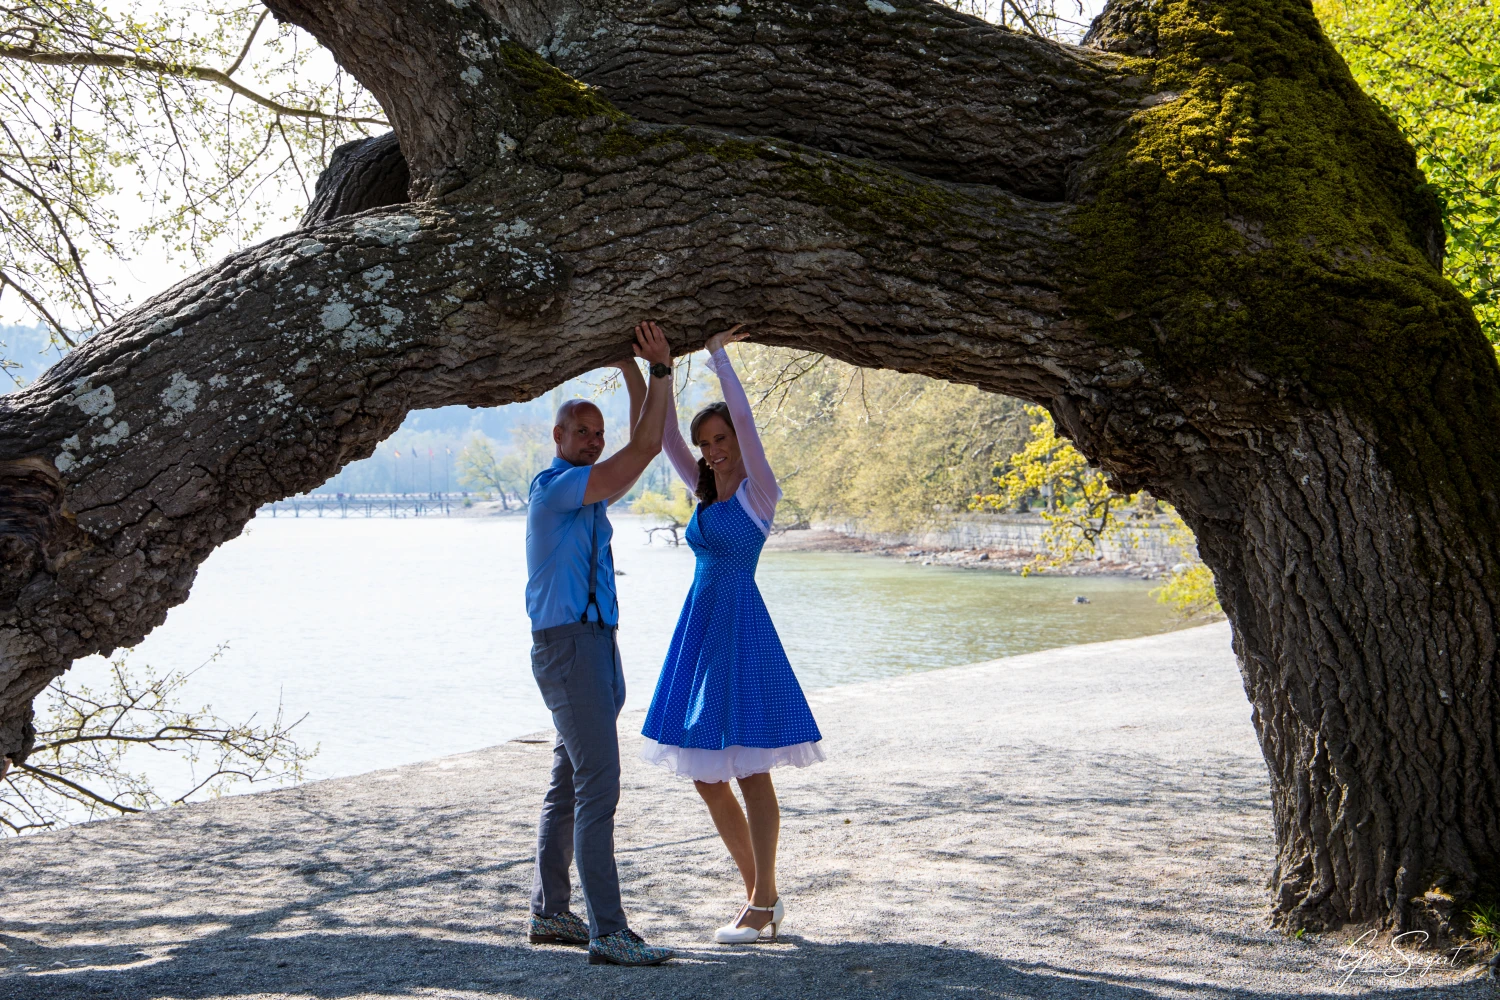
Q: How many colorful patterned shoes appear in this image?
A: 2